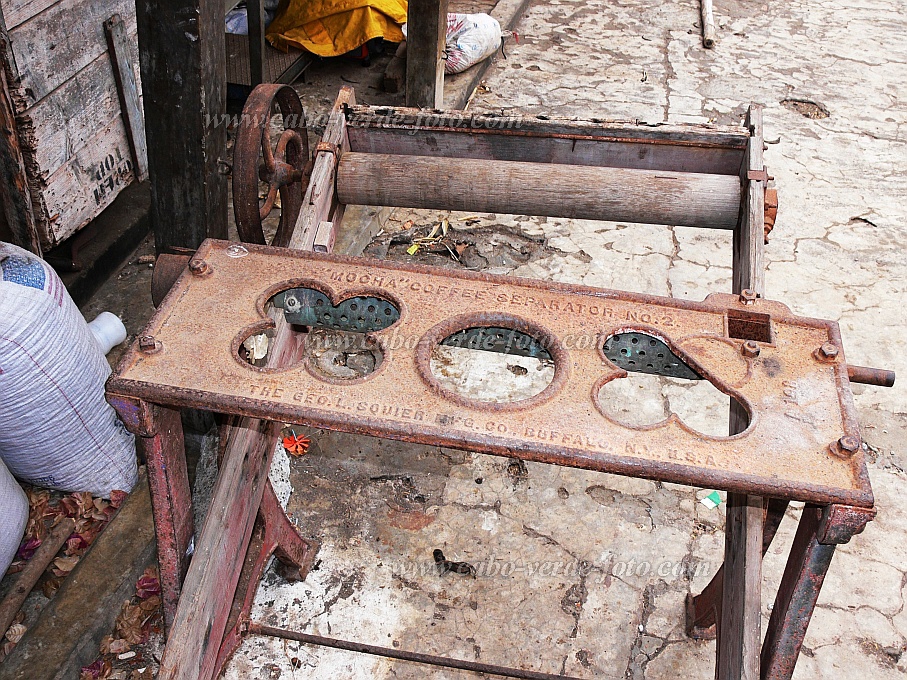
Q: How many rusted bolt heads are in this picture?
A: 6